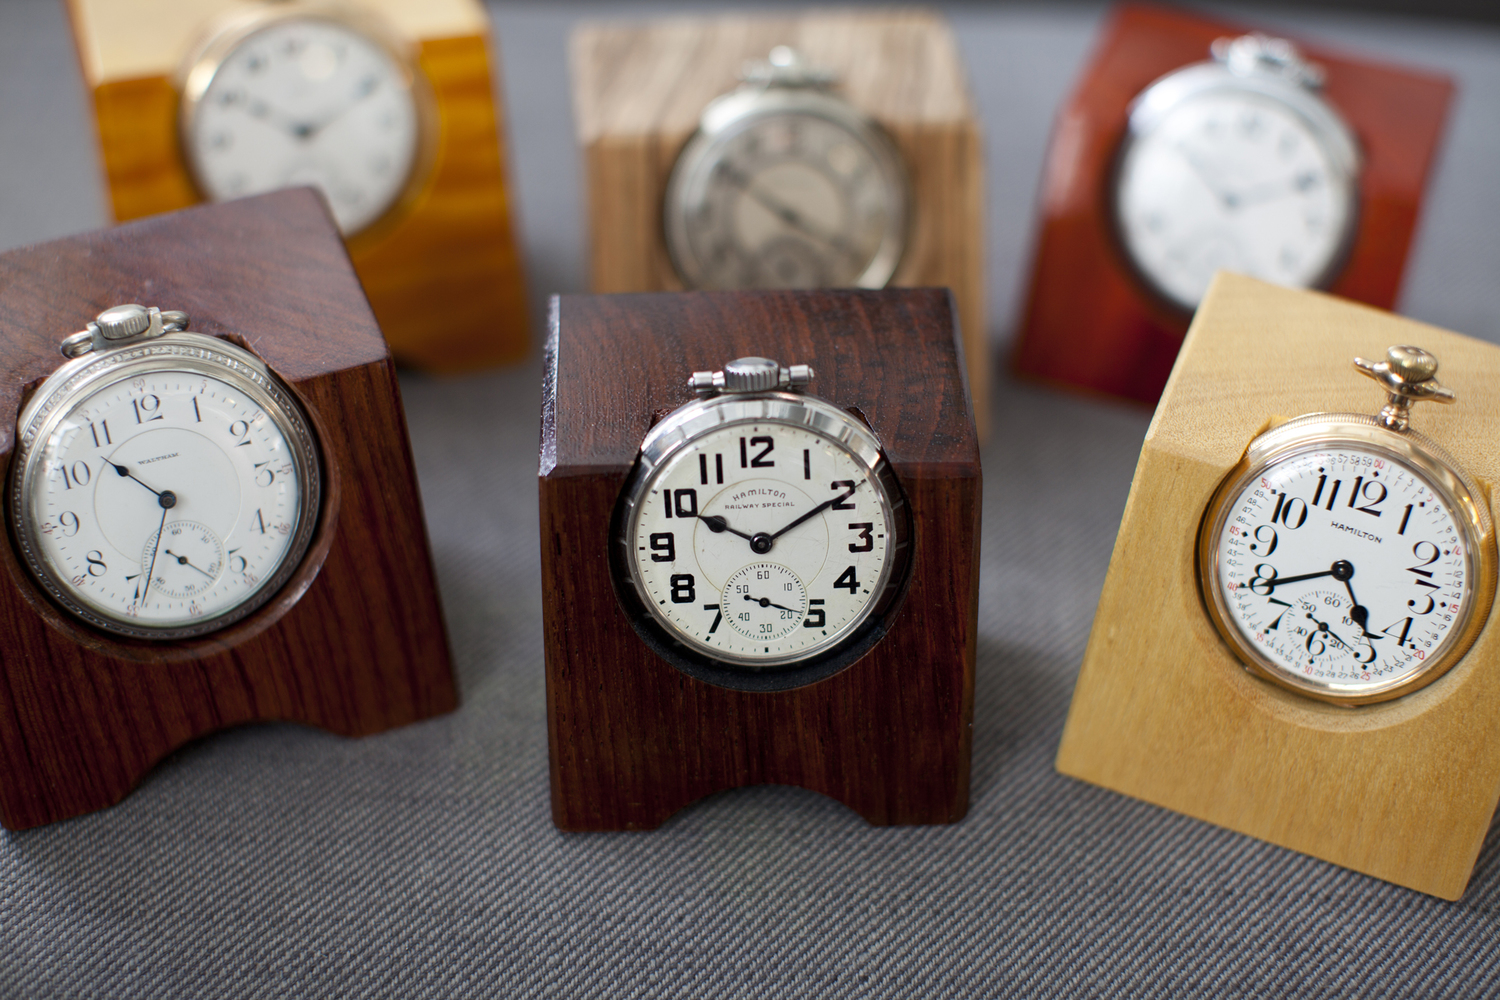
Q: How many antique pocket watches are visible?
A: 6